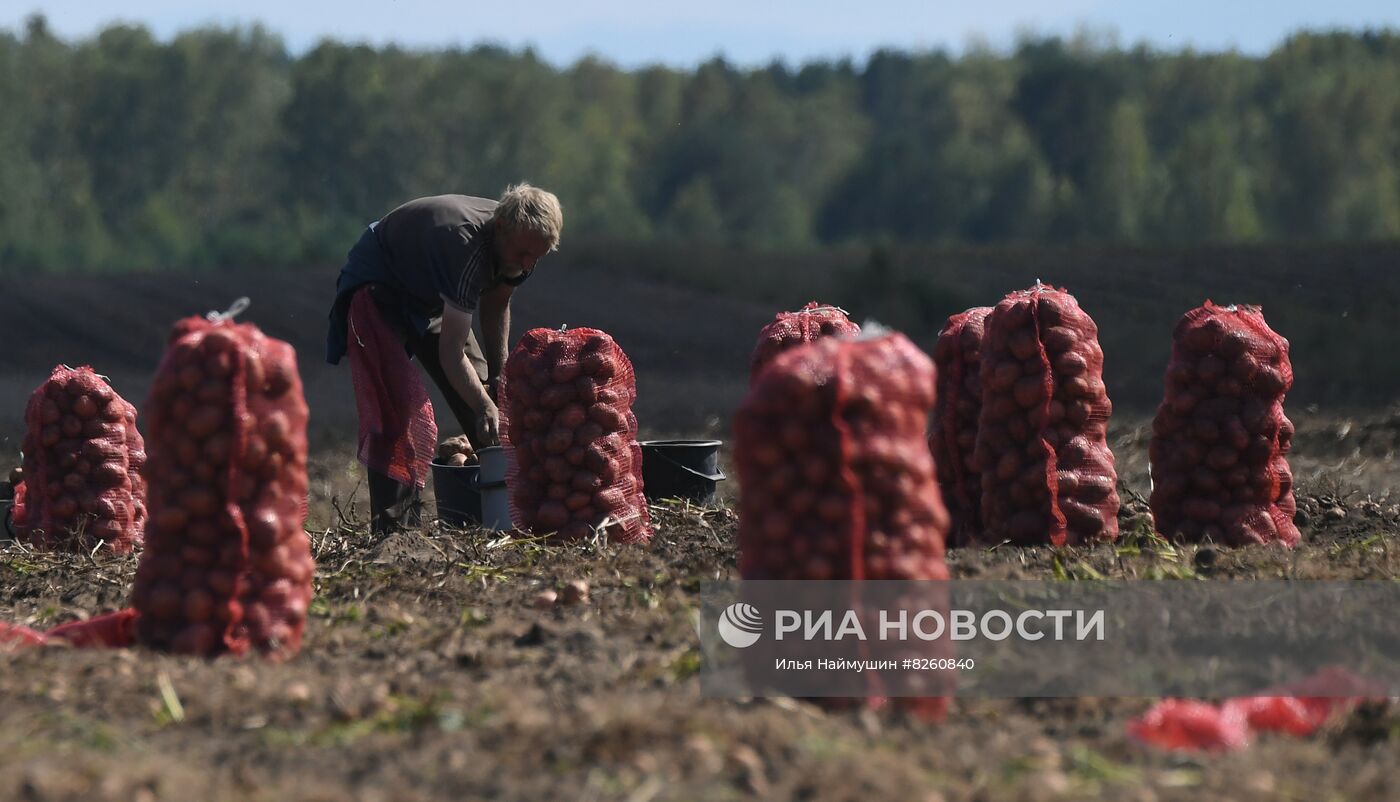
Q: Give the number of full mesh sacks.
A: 8